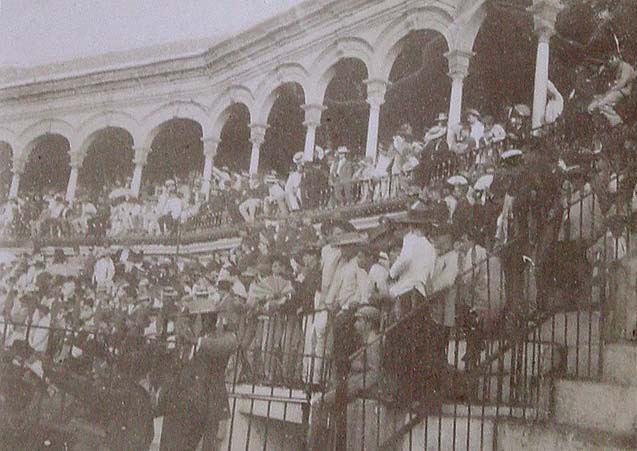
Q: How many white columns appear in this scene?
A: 9